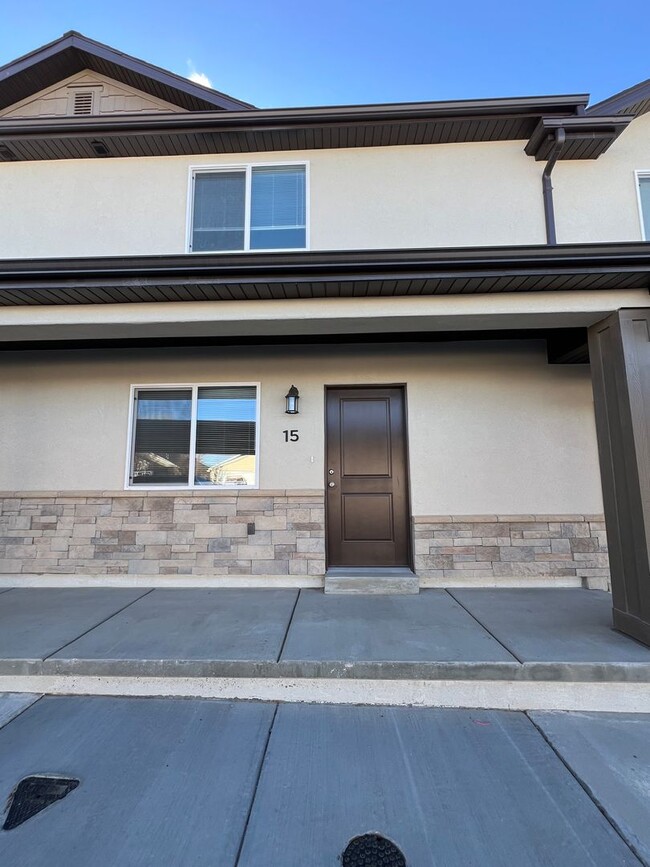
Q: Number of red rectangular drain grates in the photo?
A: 0